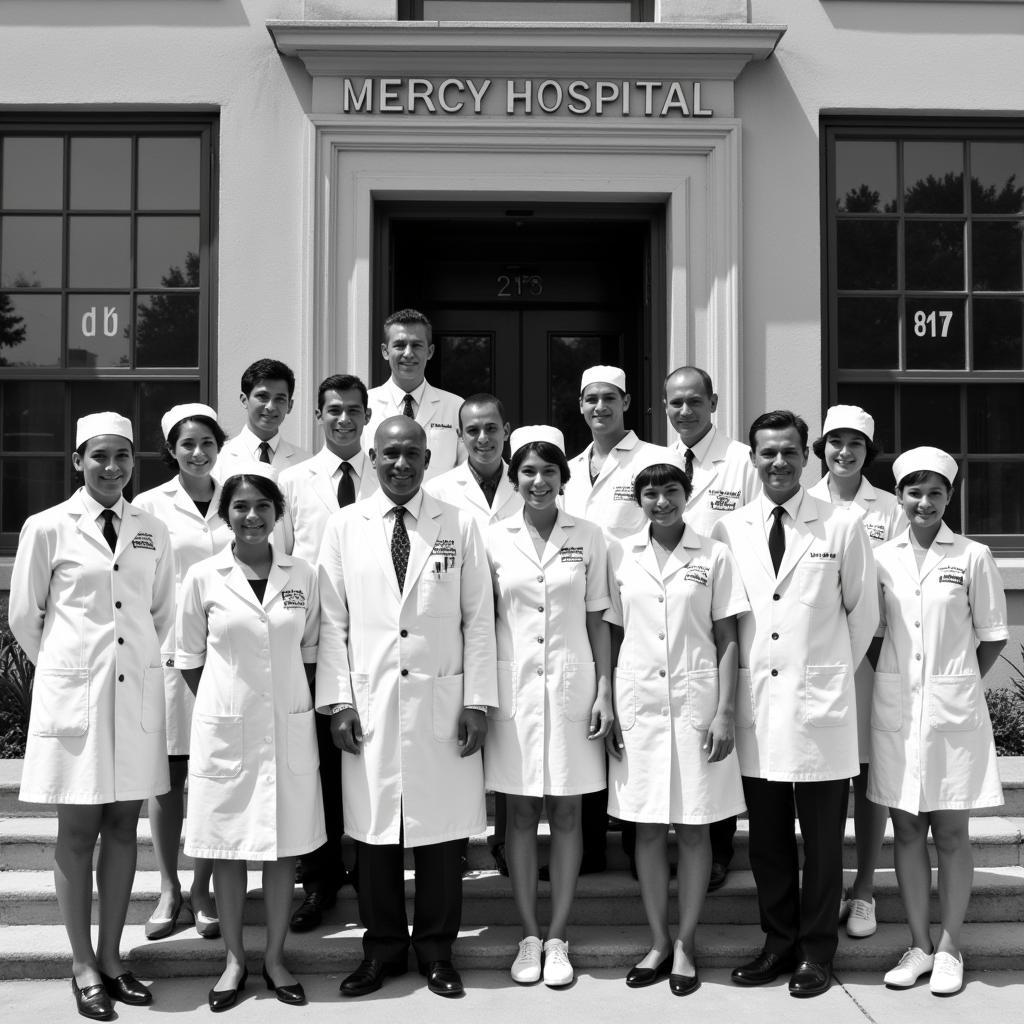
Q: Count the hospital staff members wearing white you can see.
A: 15